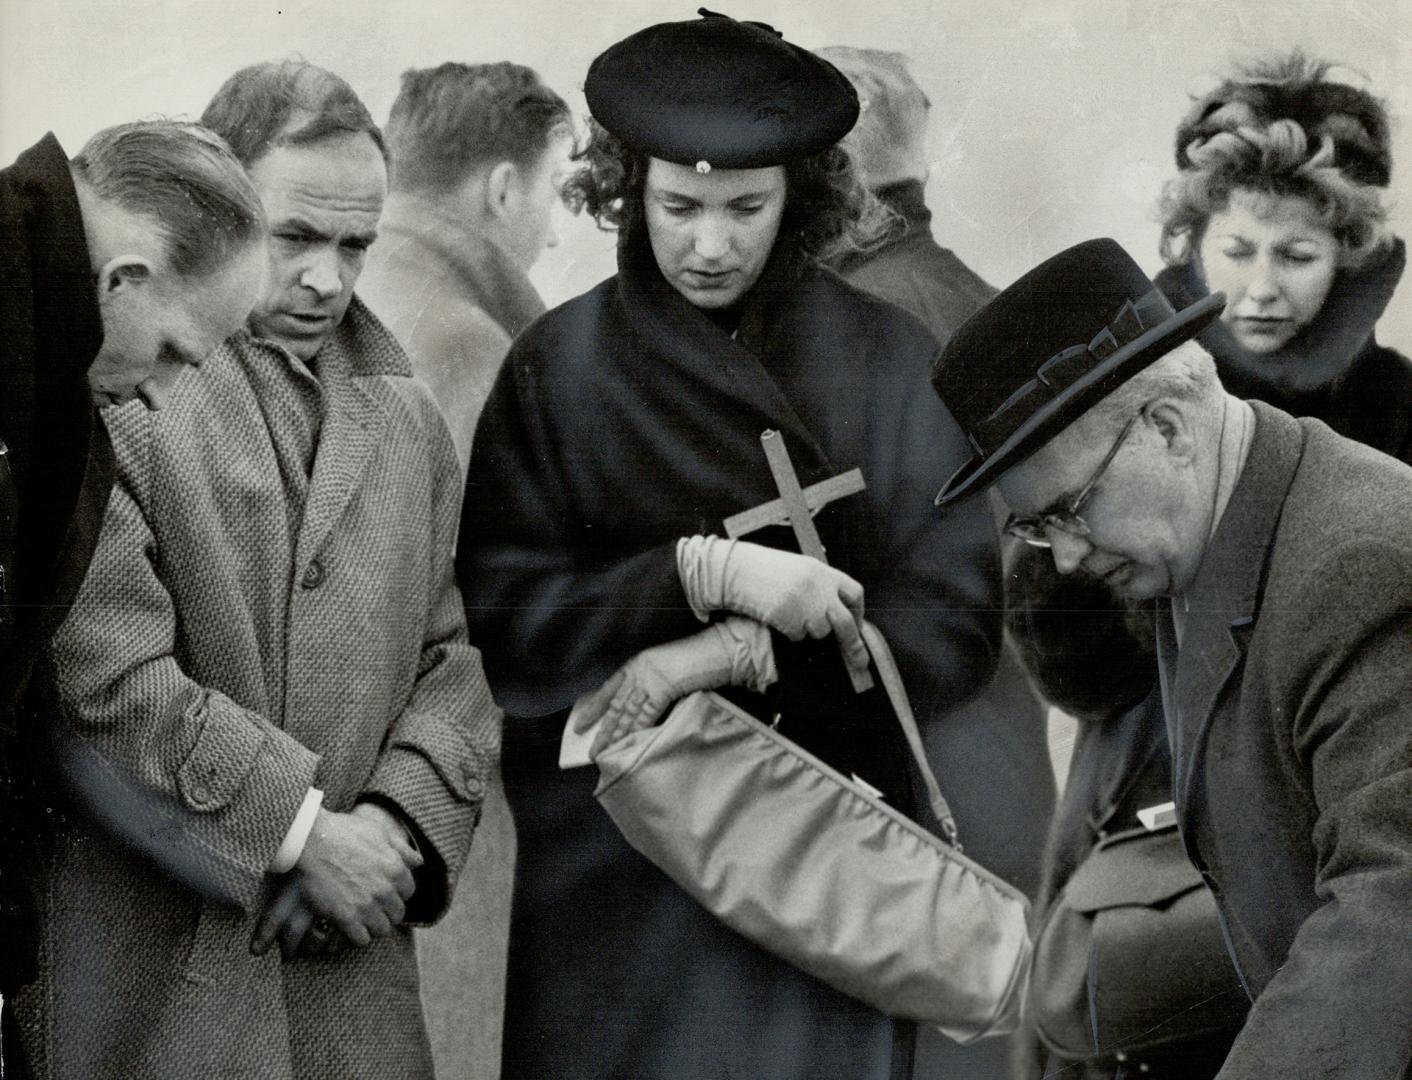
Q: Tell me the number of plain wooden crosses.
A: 1